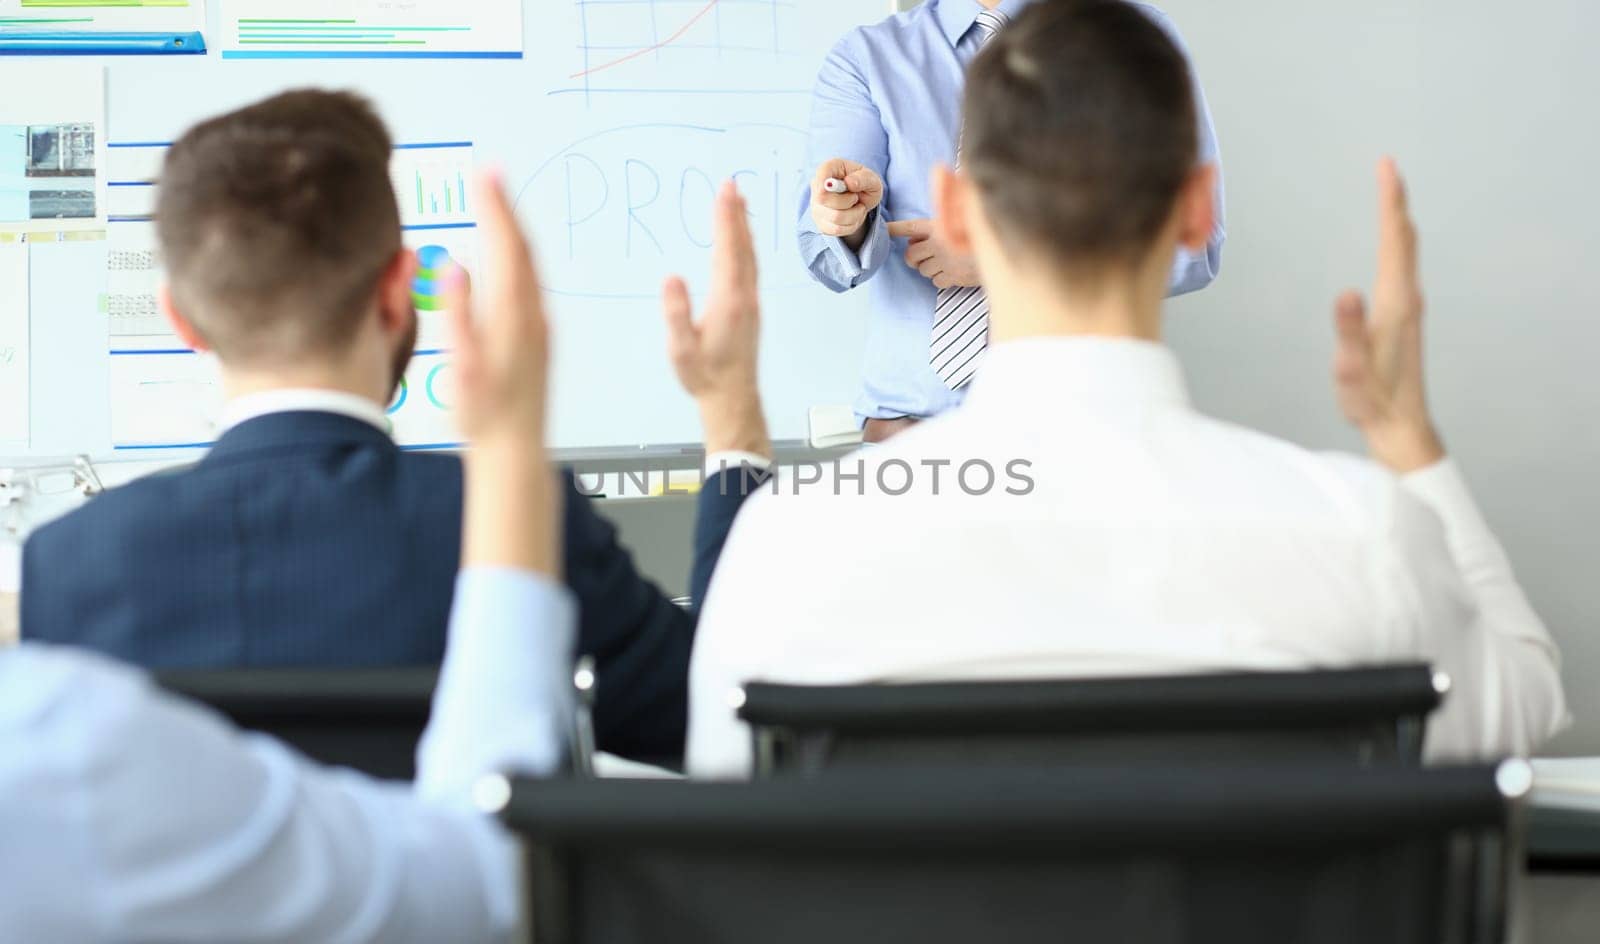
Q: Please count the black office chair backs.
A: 3